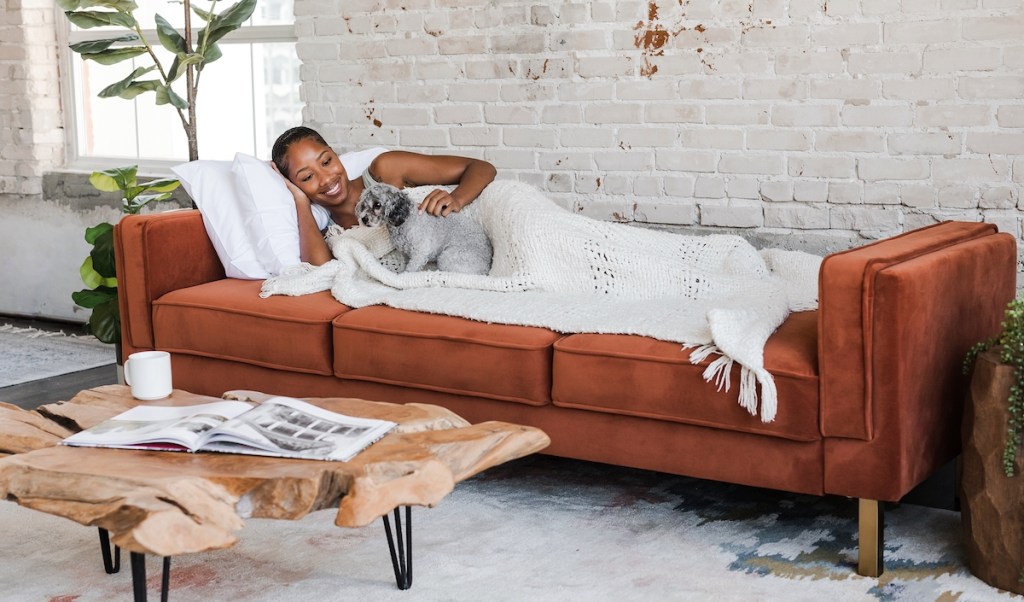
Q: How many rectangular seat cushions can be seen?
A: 3